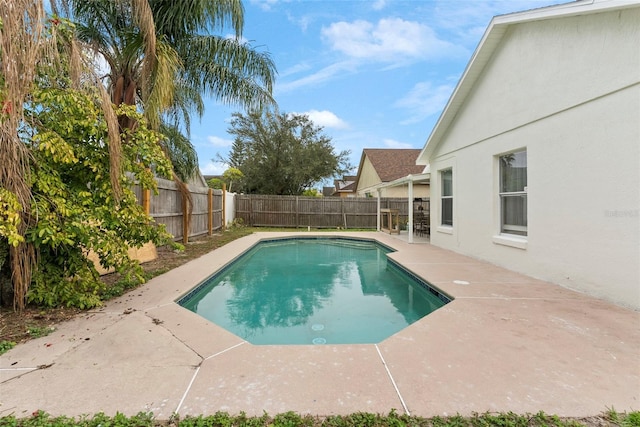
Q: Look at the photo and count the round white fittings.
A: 3